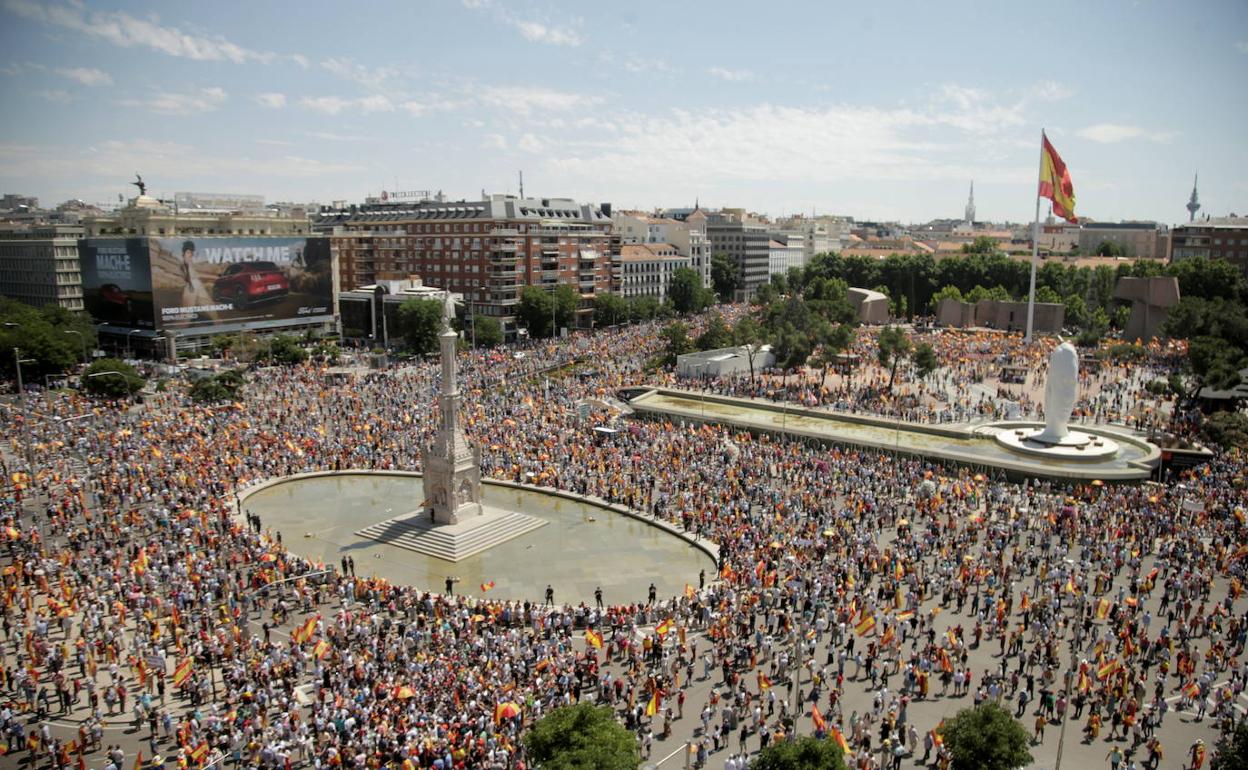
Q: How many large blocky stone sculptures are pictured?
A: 3